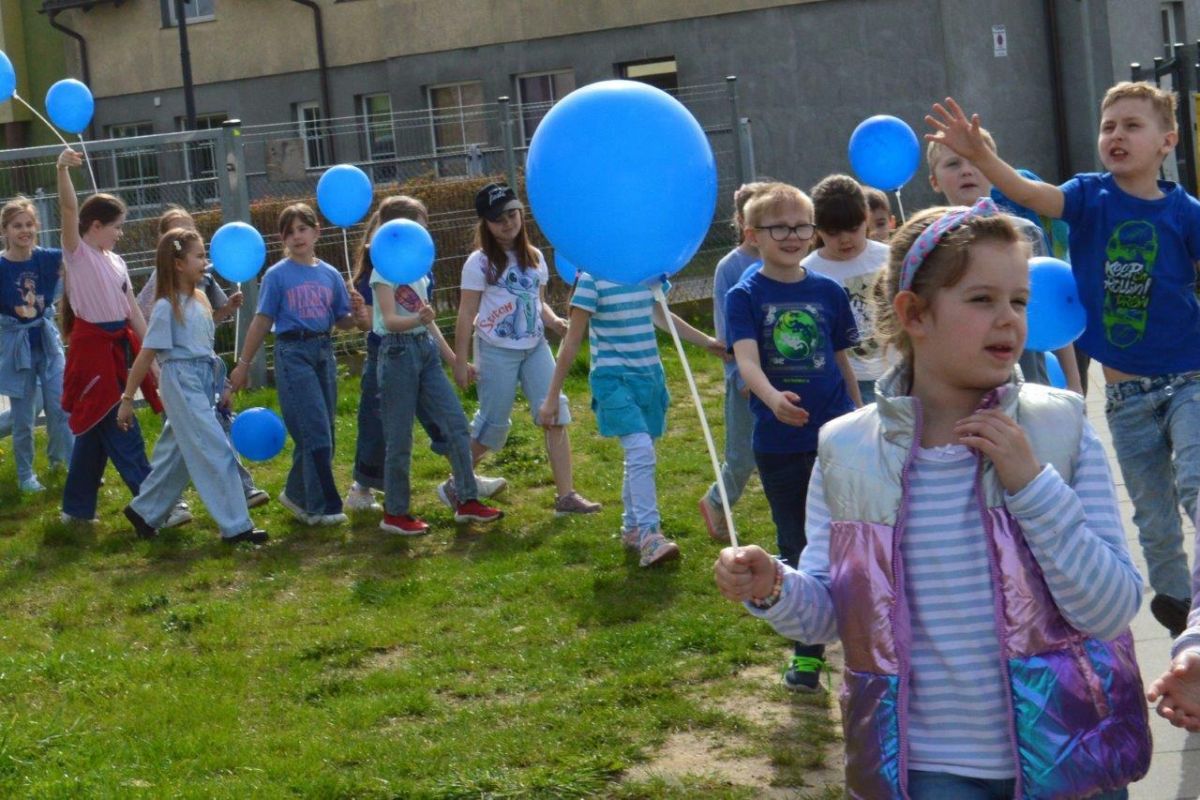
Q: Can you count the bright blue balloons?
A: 11